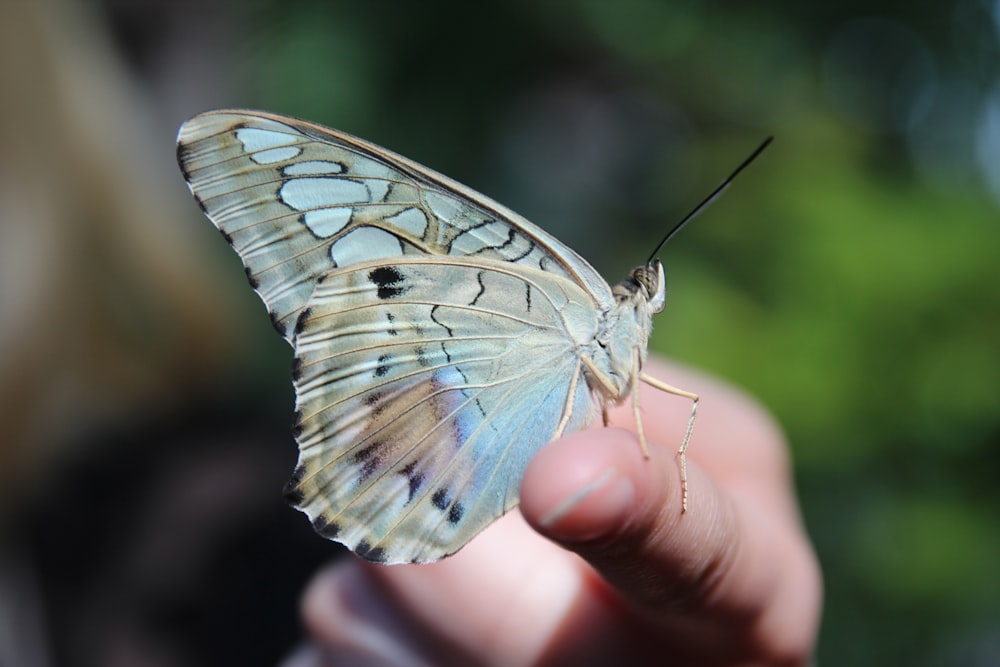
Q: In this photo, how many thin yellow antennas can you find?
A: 0